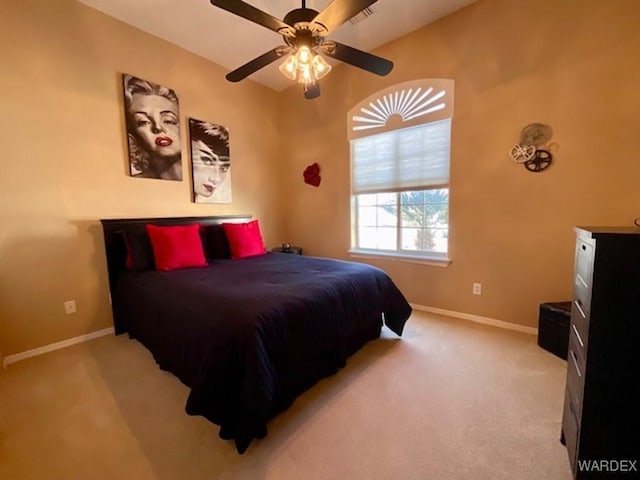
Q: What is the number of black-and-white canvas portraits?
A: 2